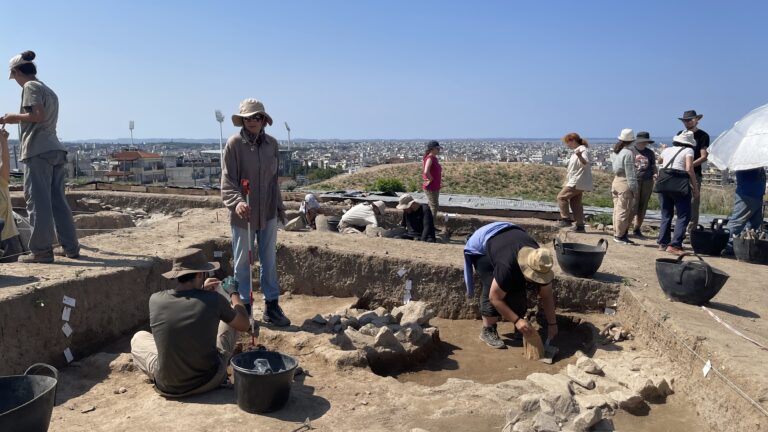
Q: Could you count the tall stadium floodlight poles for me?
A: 3